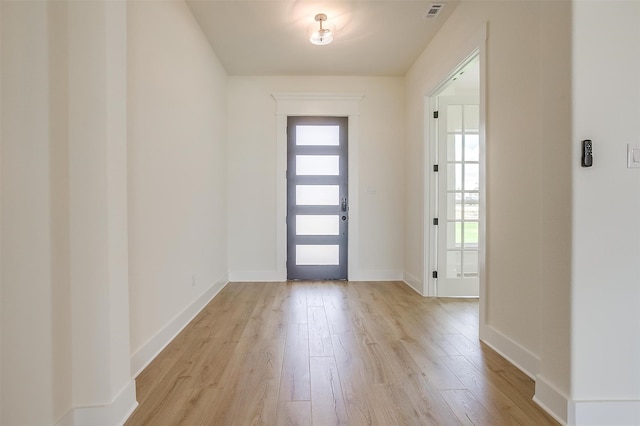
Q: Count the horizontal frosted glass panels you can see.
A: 5